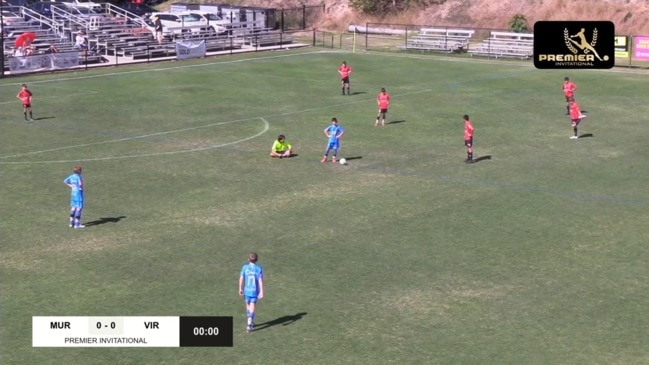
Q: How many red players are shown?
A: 6